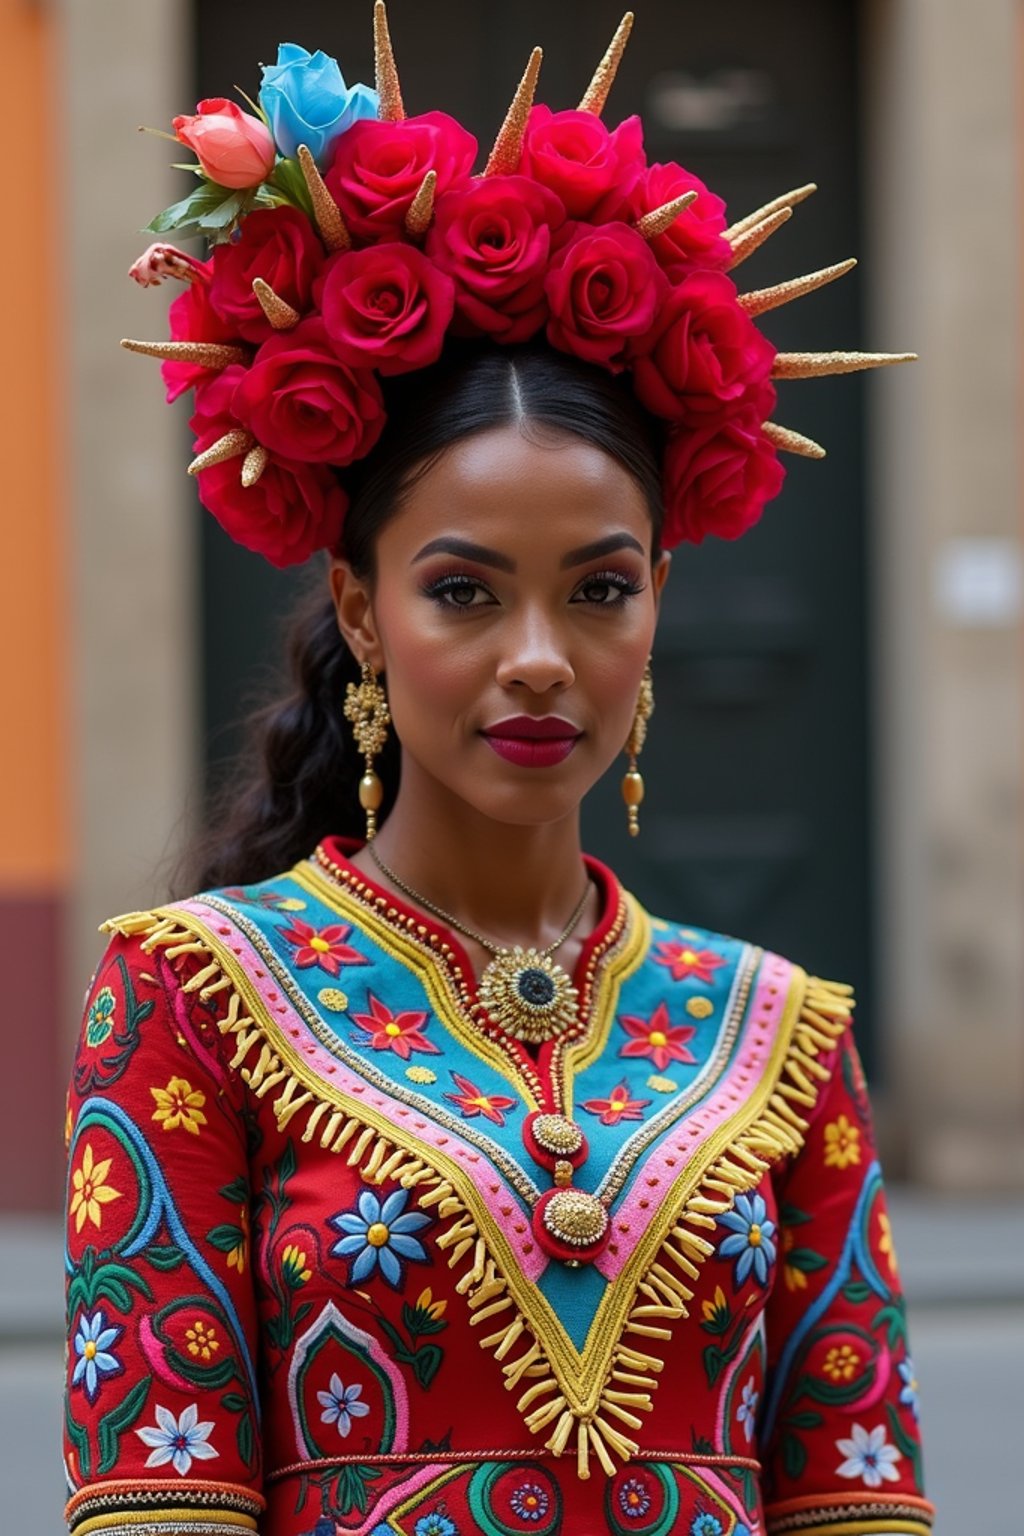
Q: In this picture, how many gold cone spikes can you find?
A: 15